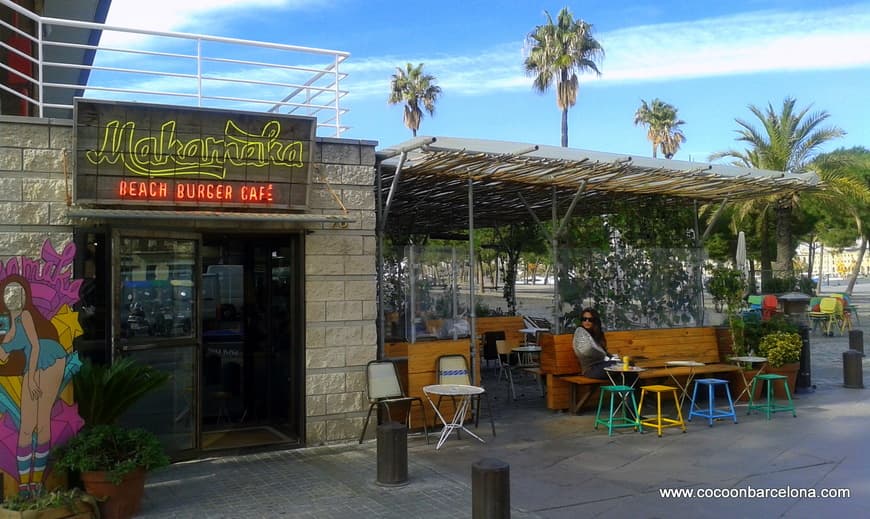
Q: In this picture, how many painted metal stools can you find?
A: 4